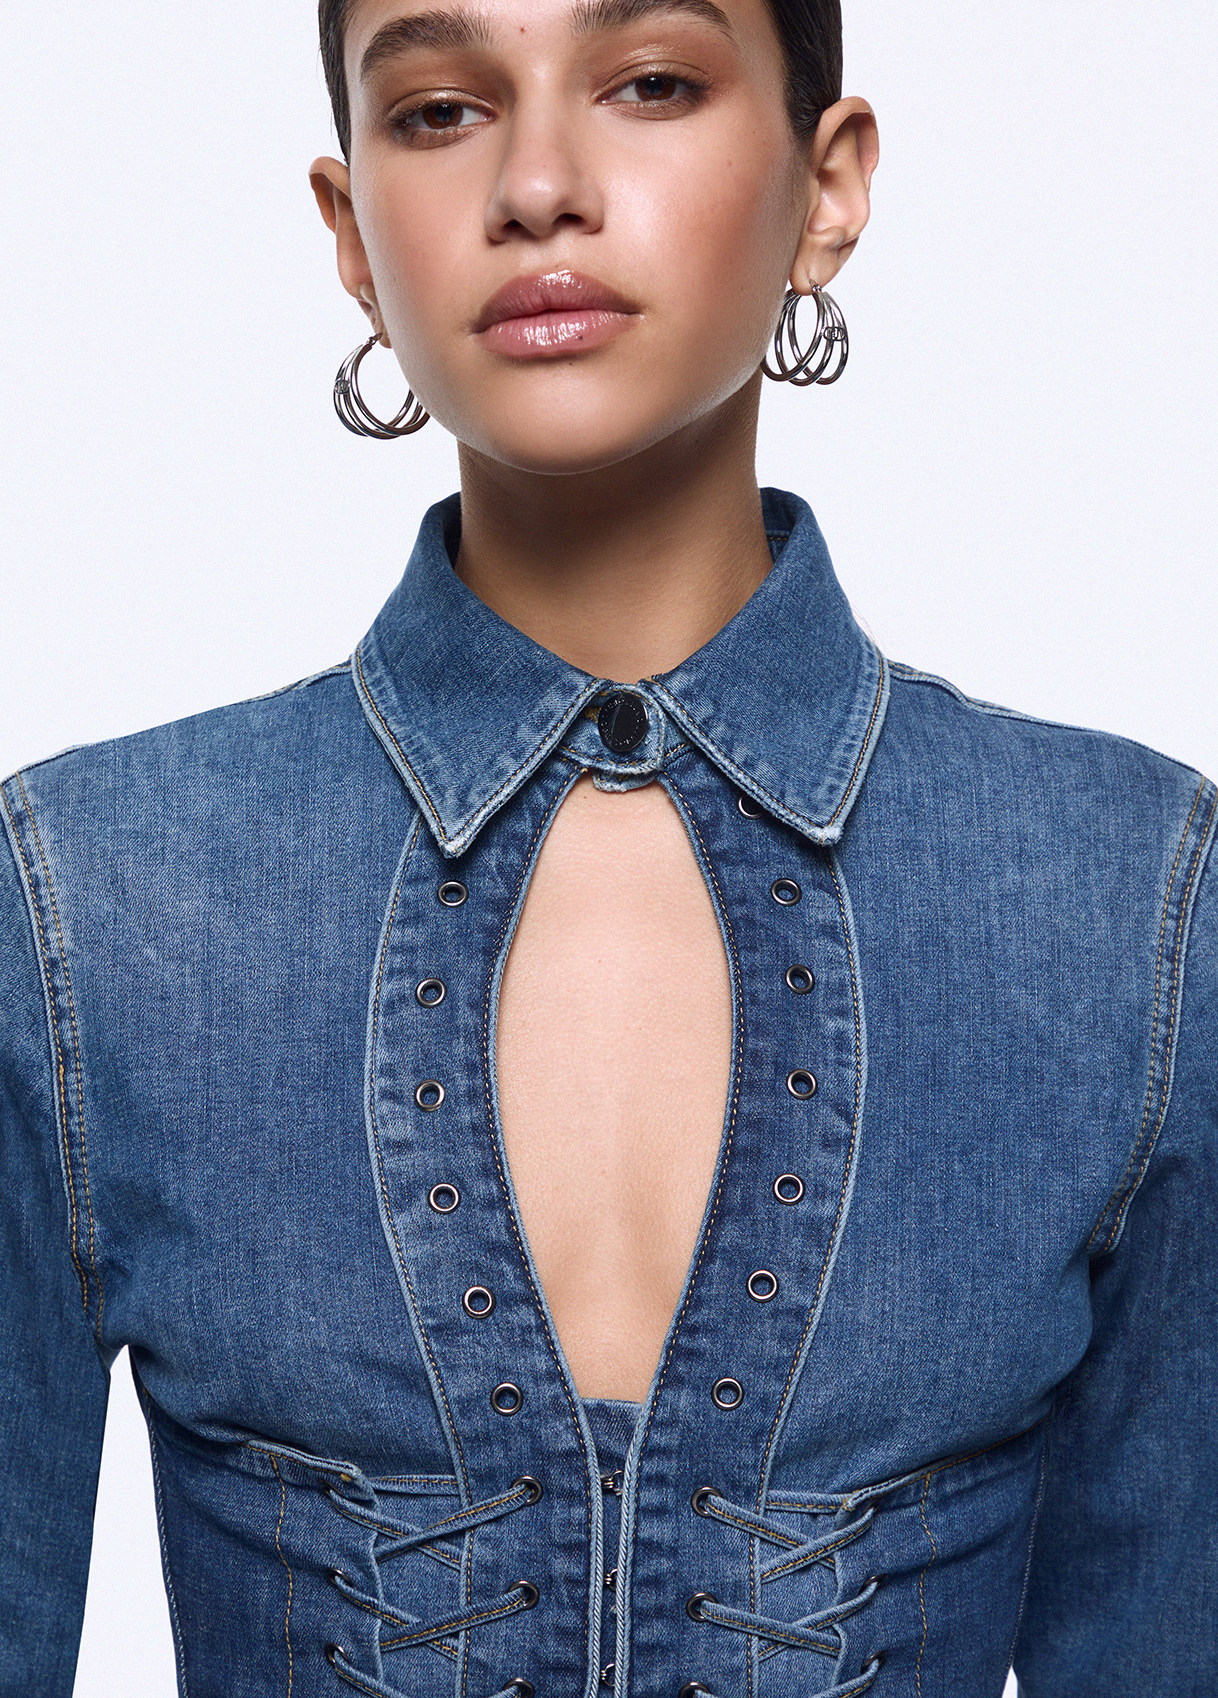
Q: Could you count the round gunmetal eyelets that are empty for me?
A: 13